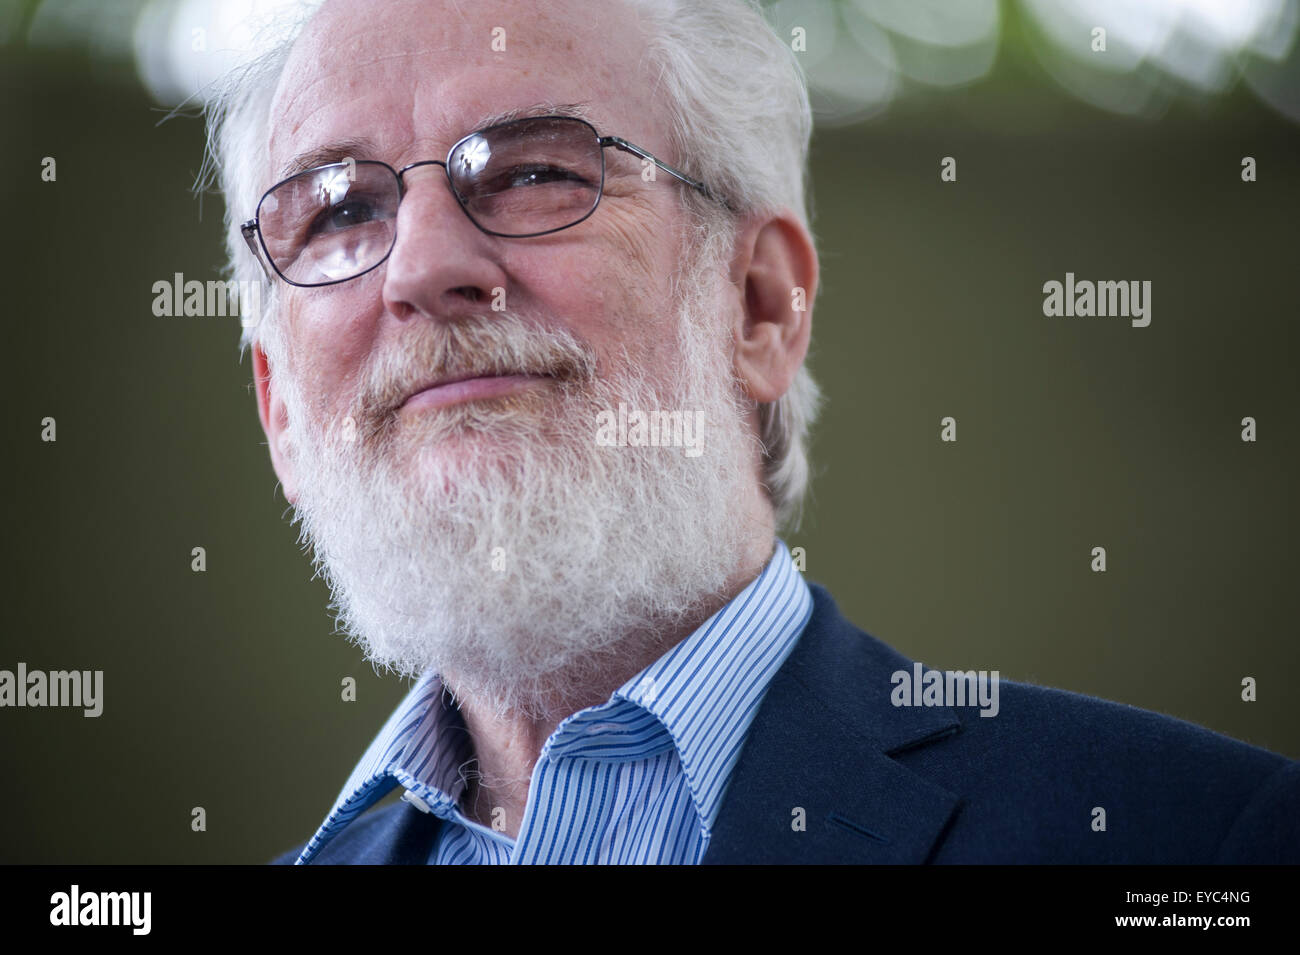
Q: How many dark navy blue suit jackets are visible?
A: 1